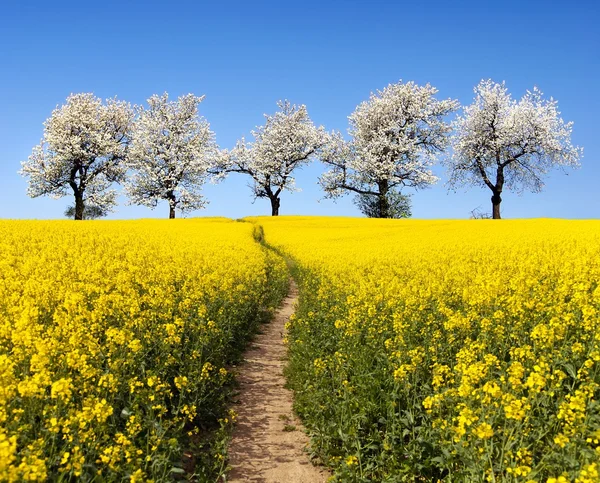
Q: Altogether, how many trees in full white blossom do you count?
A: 5